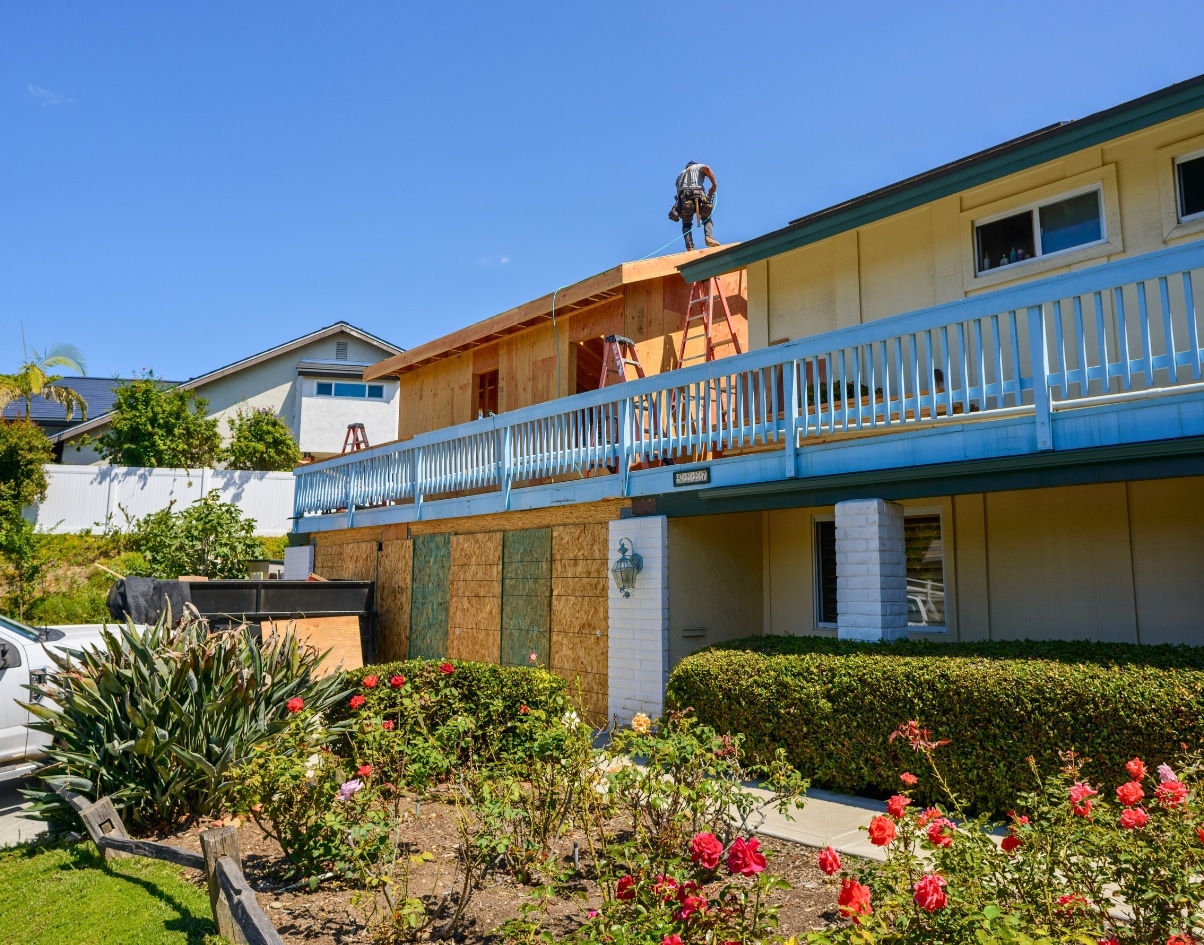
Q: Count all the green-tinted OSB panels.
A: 2